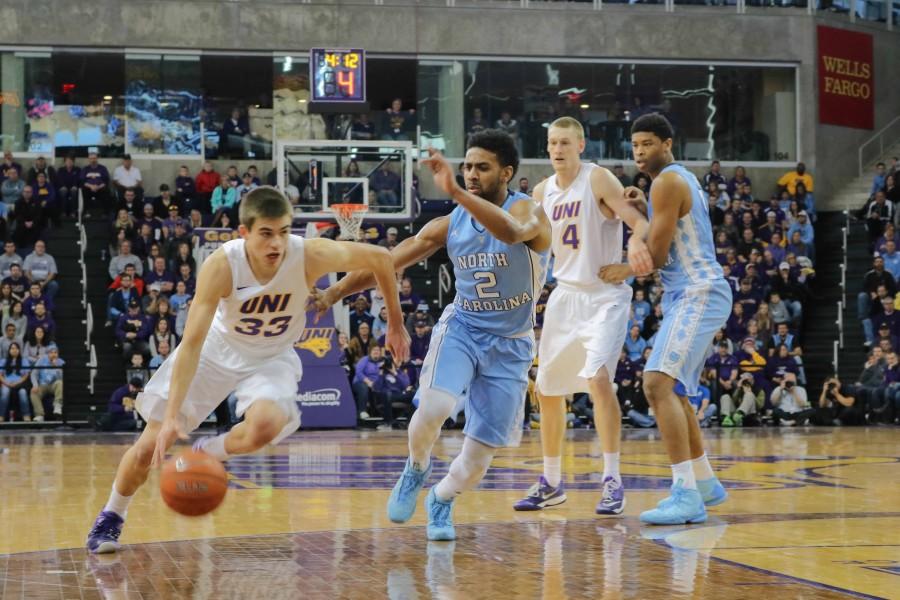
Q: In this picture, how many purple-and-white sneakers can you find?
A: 4